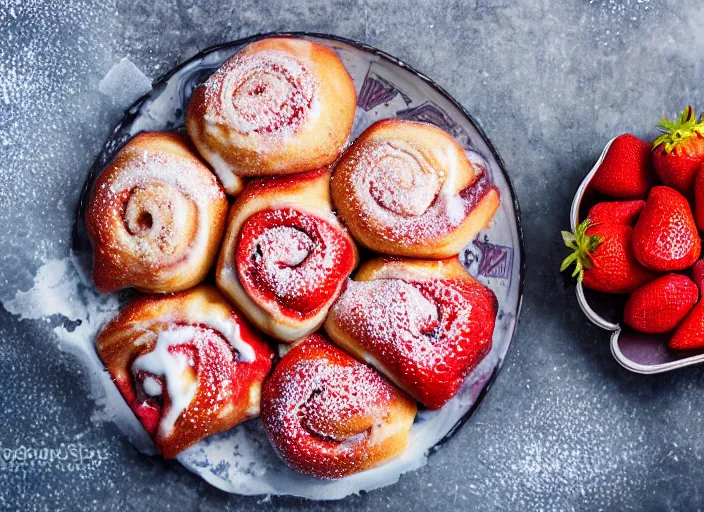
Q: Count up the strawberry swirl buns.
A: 7